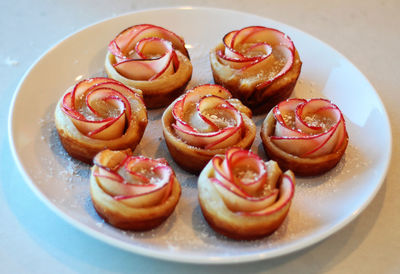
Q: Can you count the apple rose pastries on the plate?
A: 7